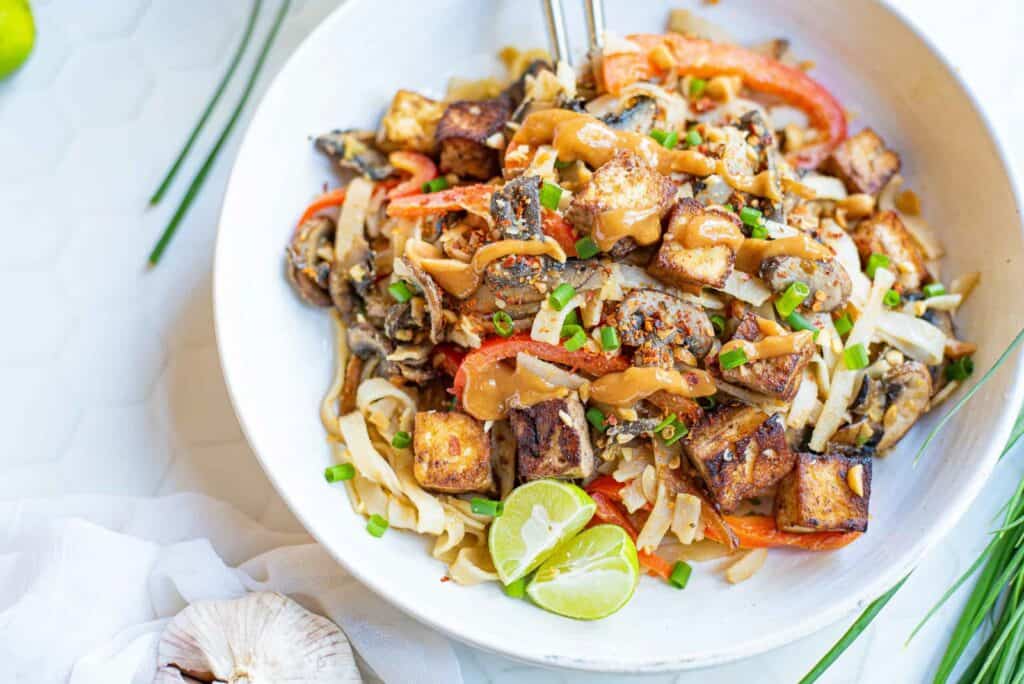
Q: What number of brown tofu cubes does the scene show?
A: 11